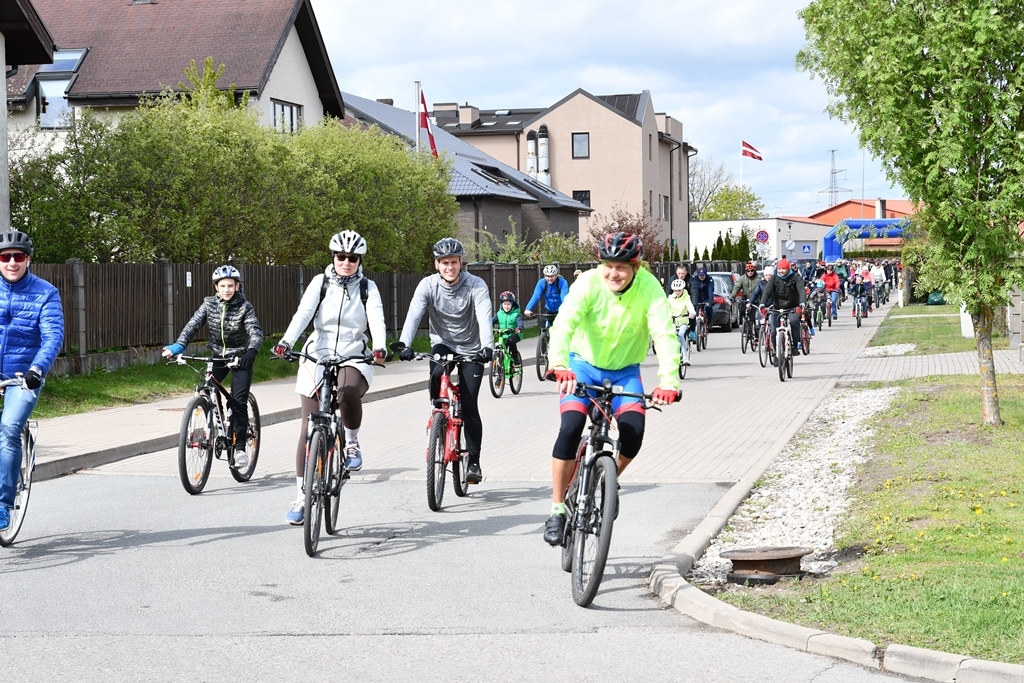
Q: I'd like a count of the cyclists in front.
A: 5